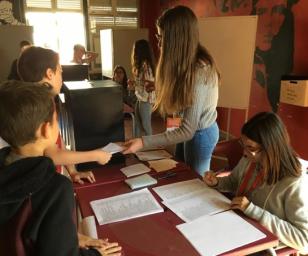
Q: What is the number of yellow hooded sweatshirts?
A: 0